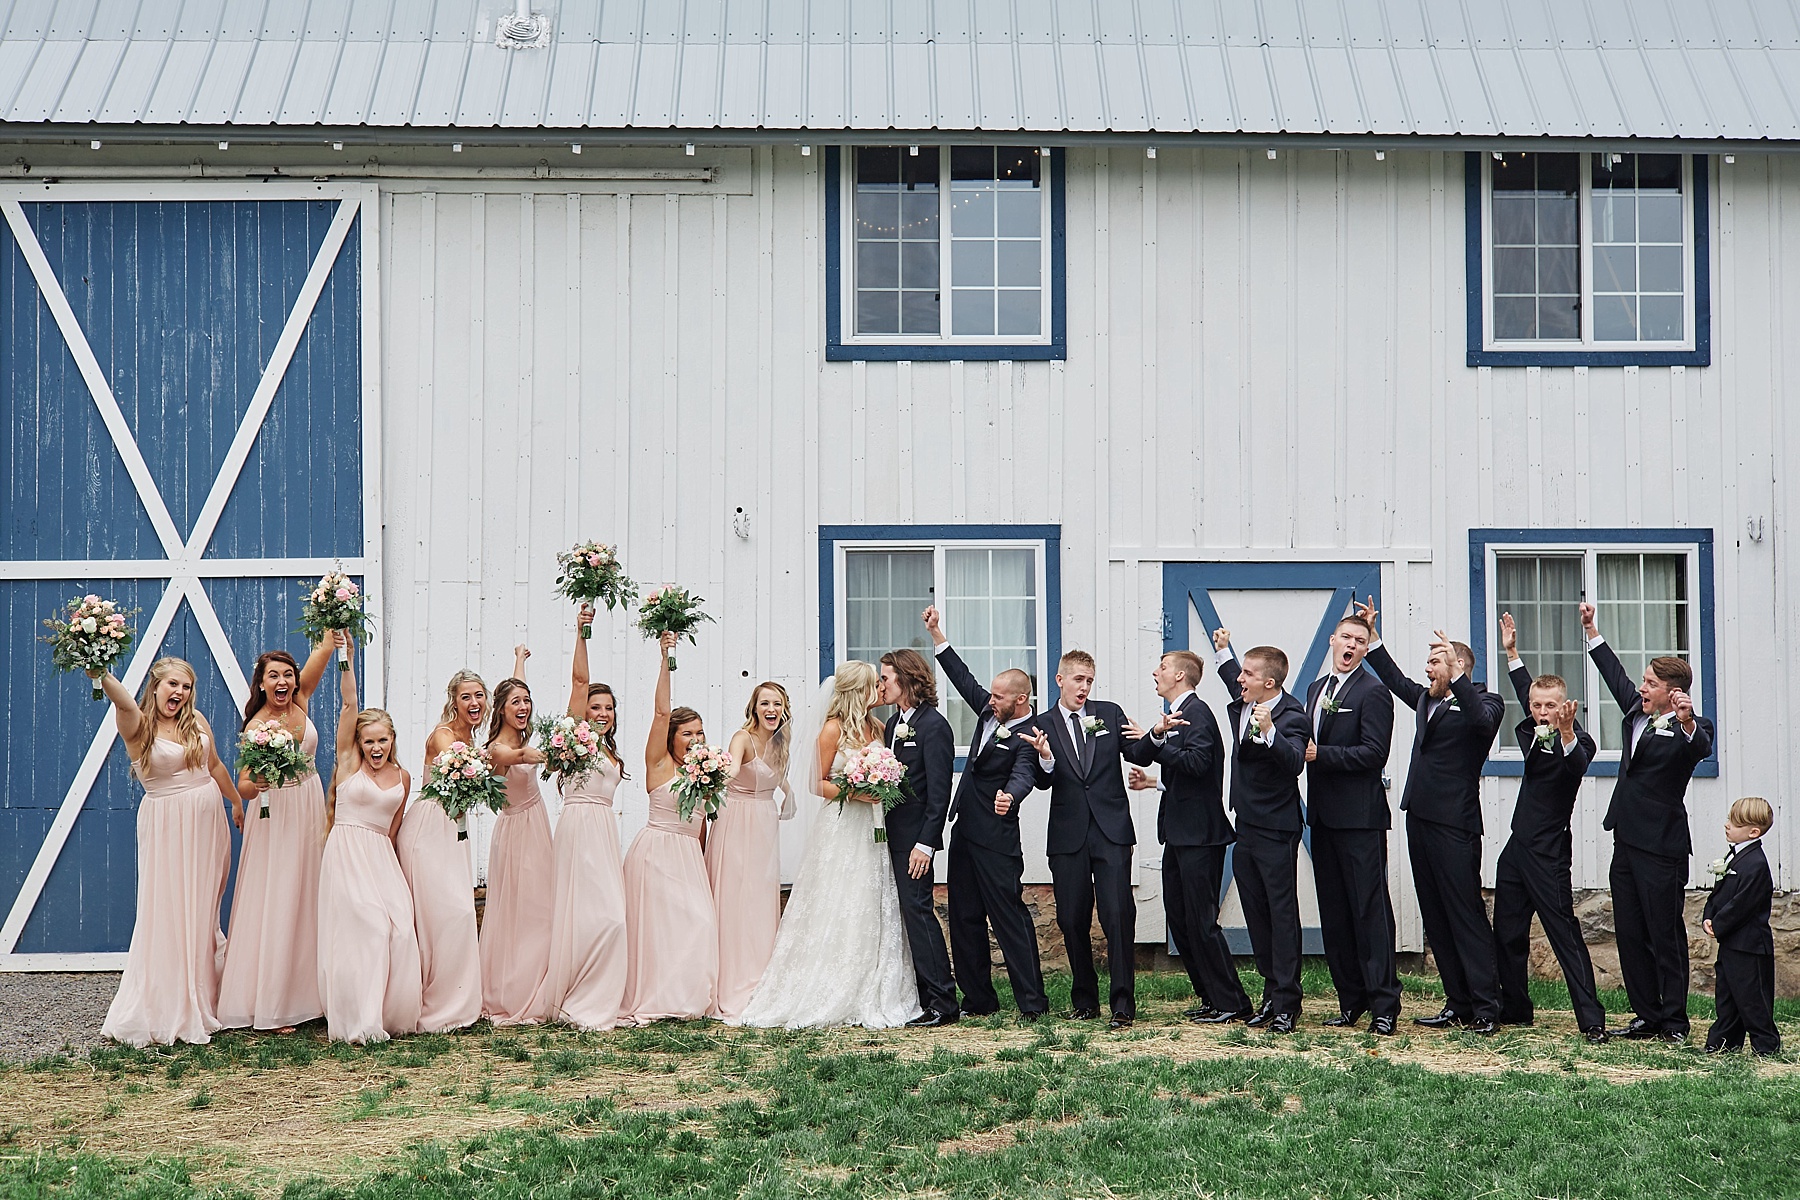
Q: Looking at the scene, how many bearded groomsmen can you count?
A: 2